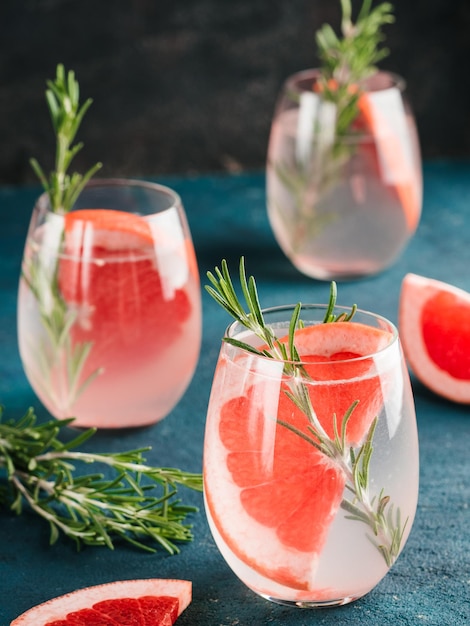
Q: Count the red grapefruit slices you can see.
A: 5